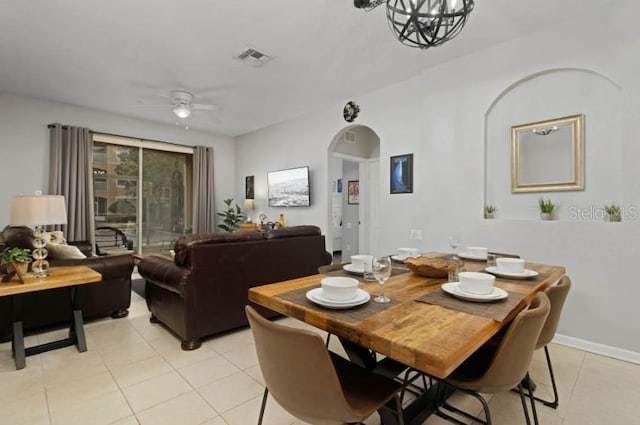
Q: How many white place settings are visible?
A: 6